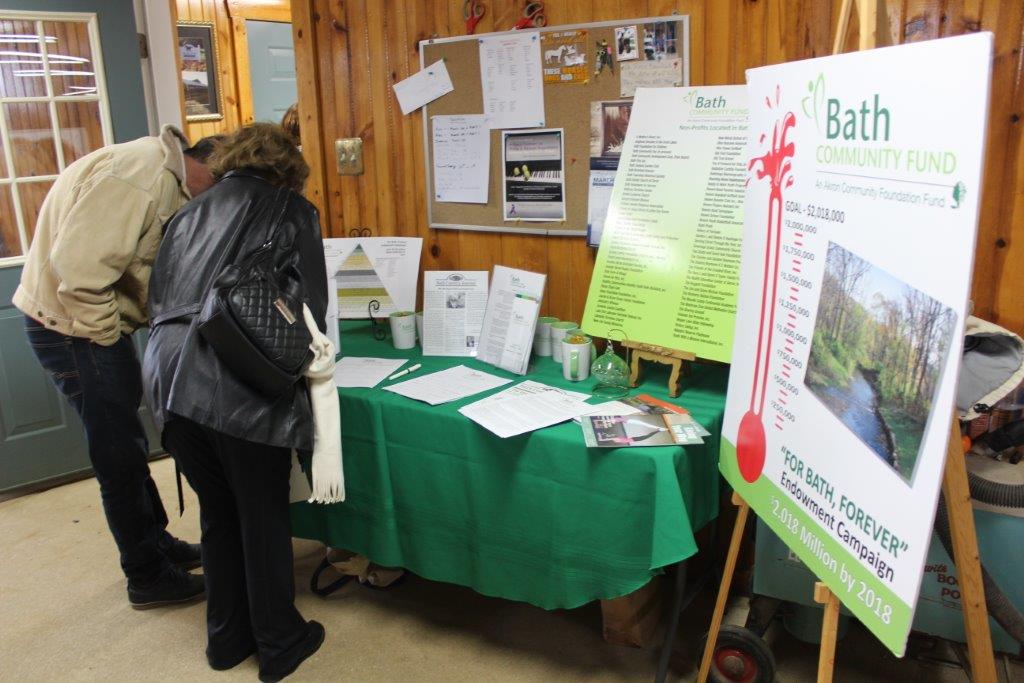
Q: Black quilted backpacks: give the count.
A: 1